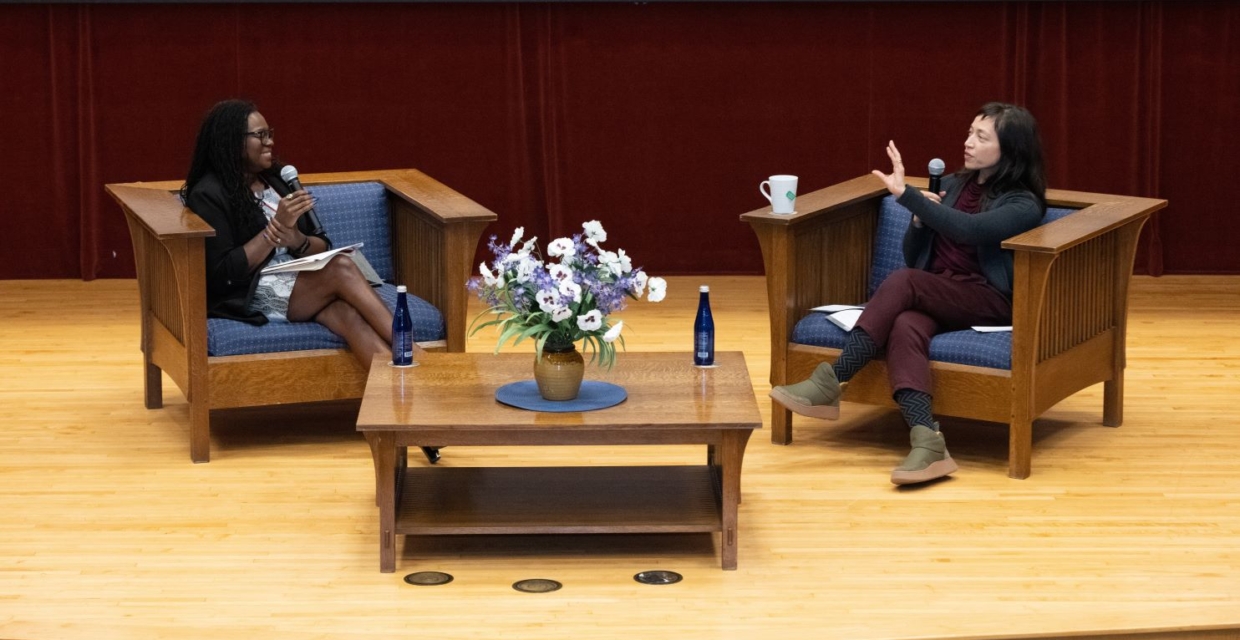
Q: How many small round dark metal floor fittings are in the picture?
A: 3